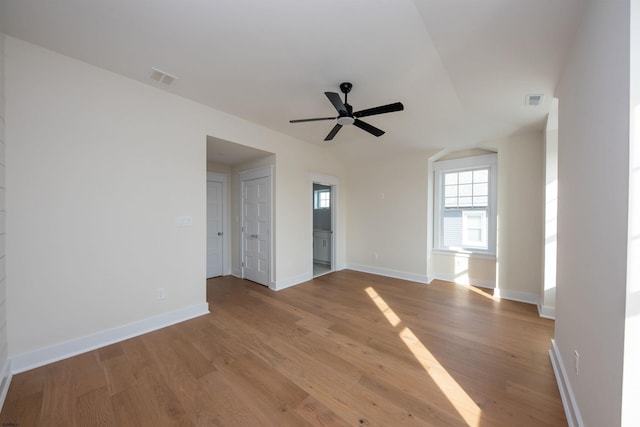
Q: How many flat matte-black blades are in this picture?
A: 5